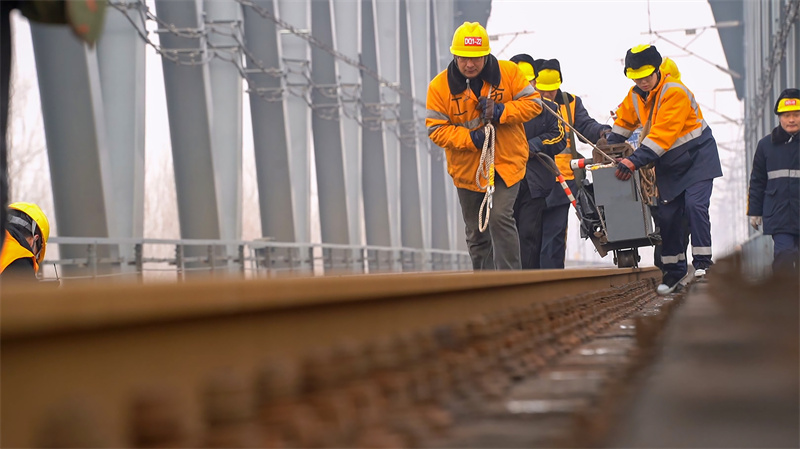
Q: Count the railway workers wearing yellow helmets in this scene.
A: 7